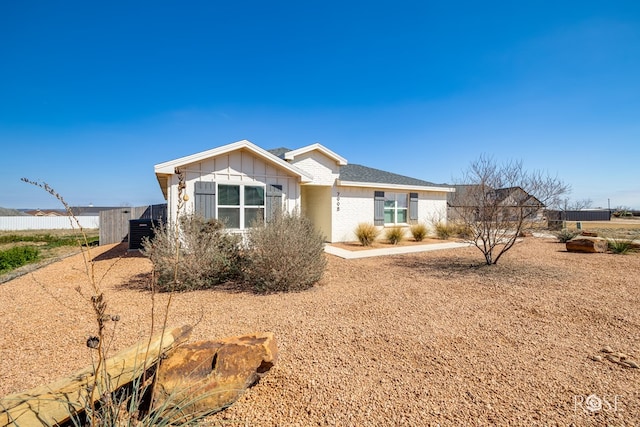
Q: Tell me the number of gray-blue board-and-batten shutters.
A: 4